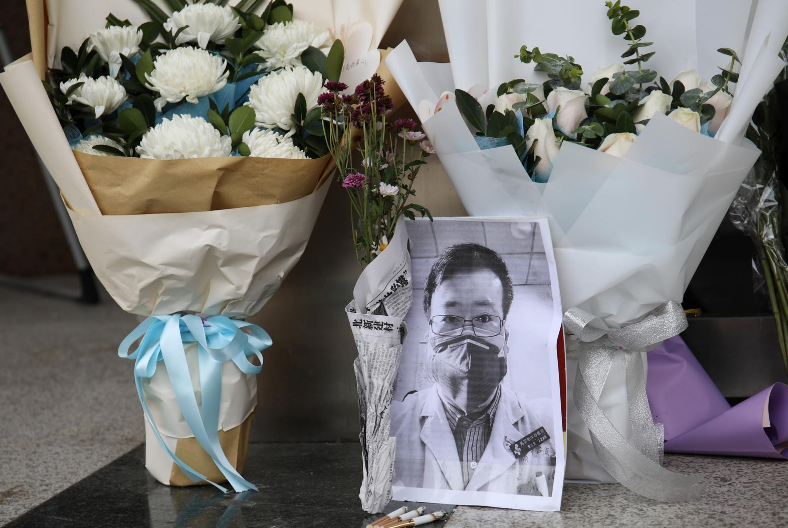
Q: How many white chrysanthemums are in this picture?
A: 9